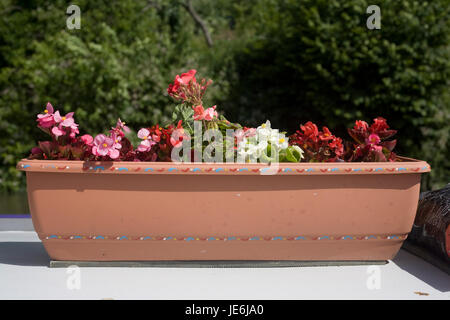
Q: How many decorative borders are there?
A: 2